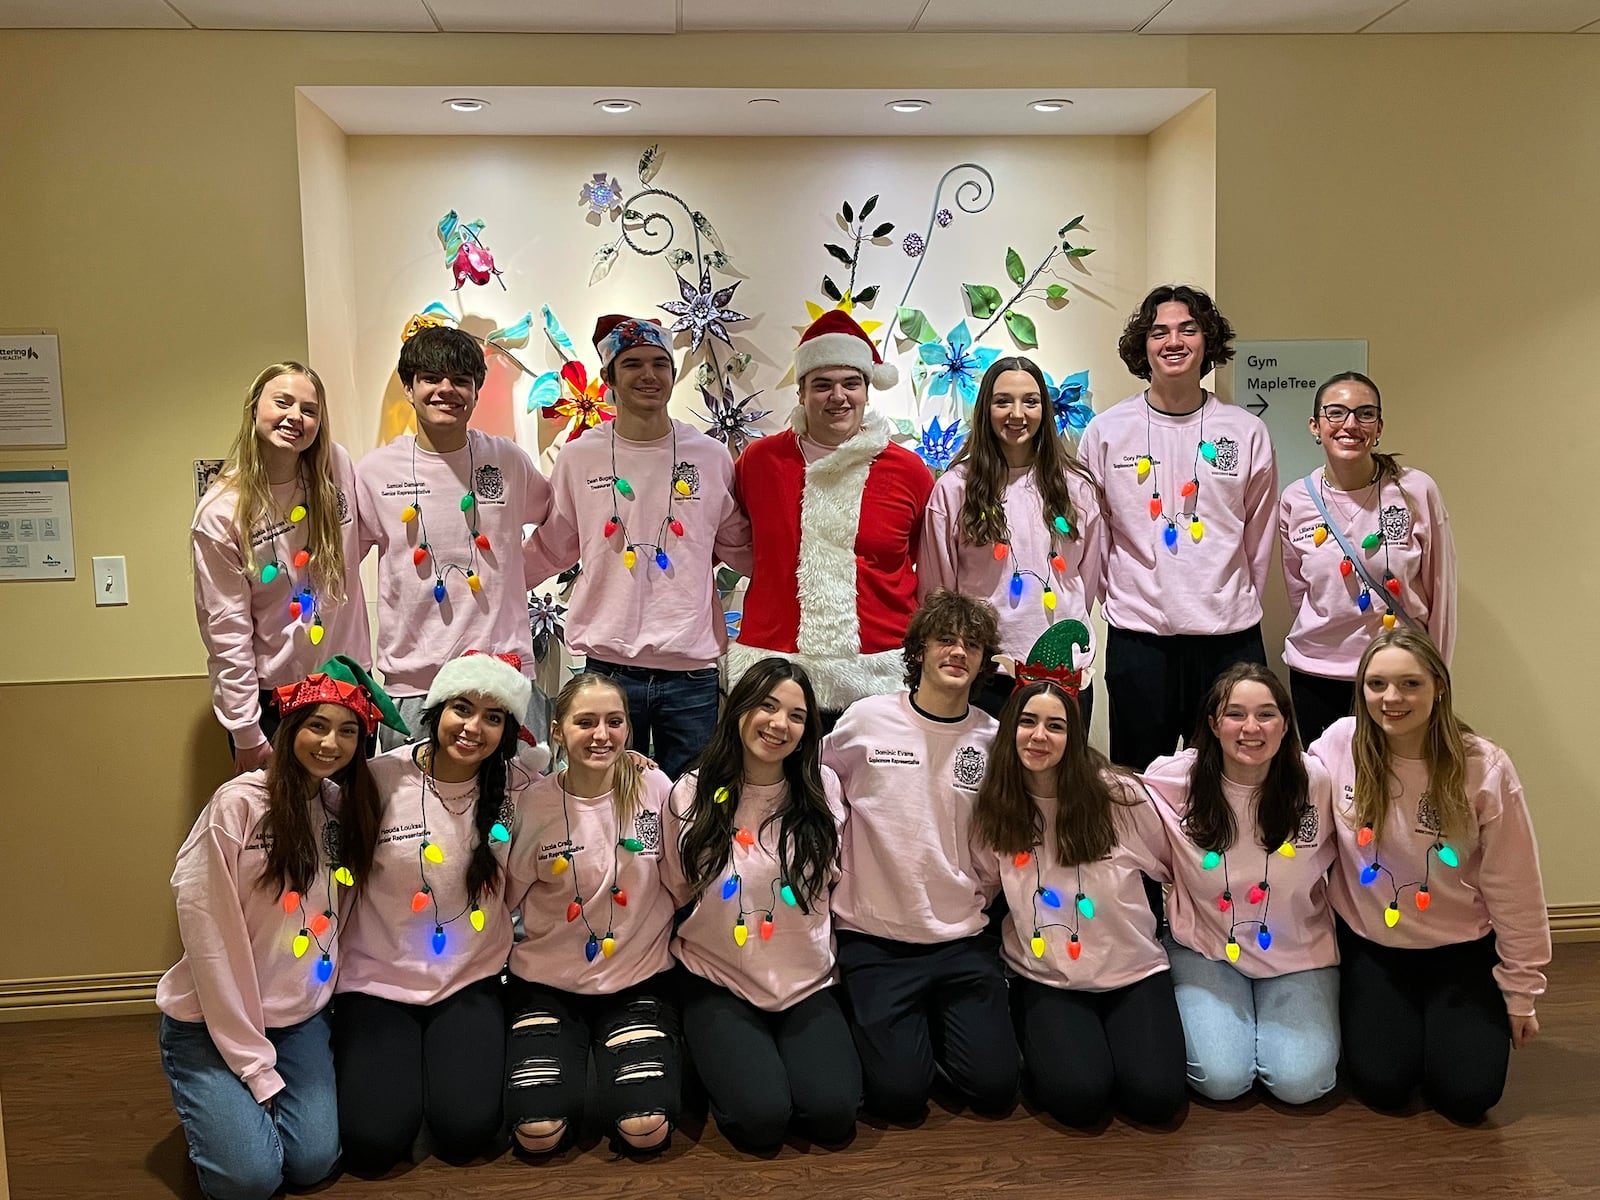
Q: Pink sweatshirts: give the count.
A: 14